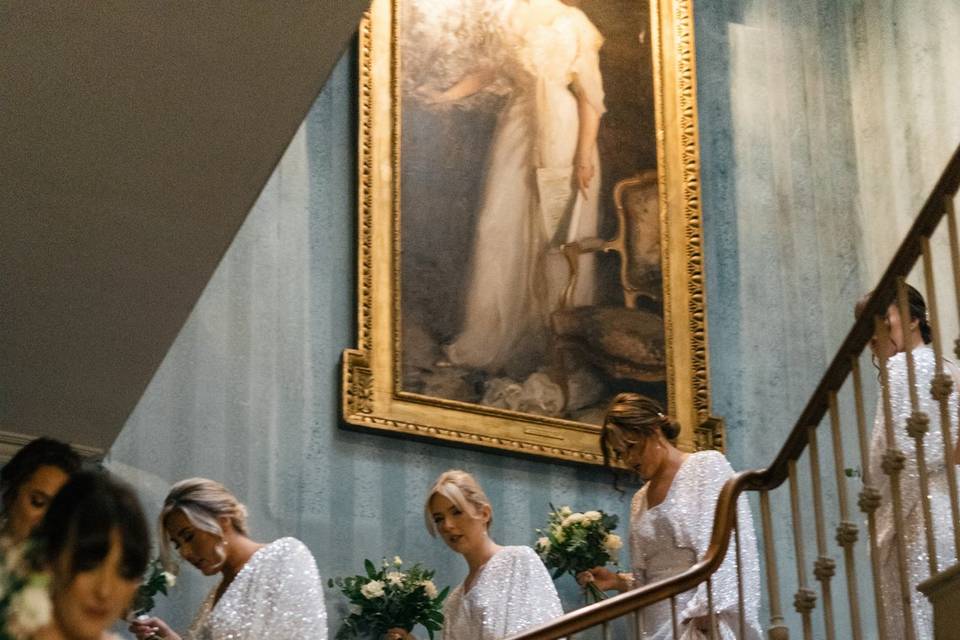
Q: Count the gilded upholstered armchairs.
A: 1